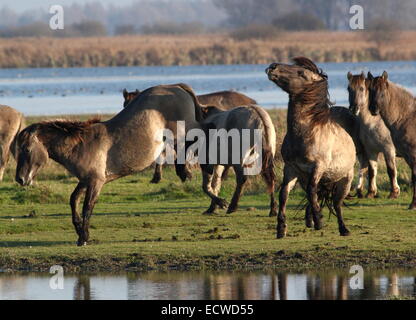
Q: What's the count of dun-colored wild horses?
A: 7